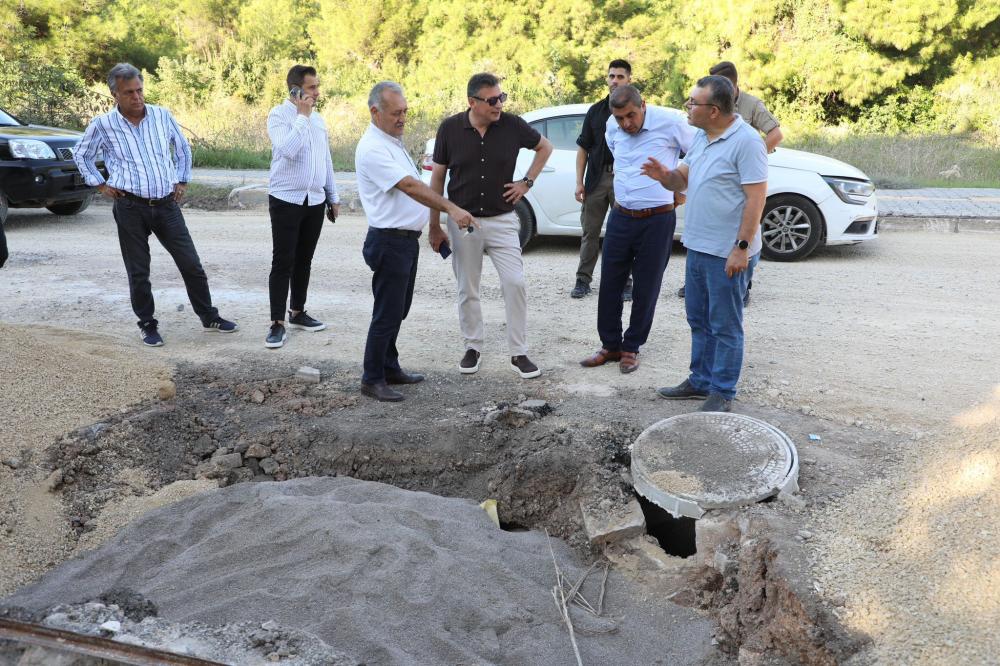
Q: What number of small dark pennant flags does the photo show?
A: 0